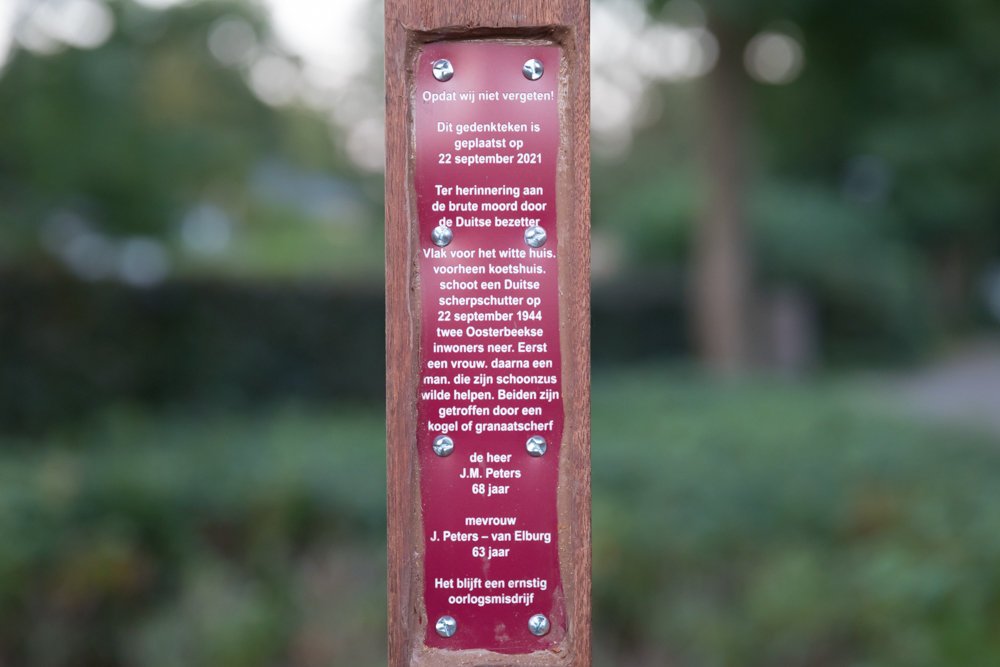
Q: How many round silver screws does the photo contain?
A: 8